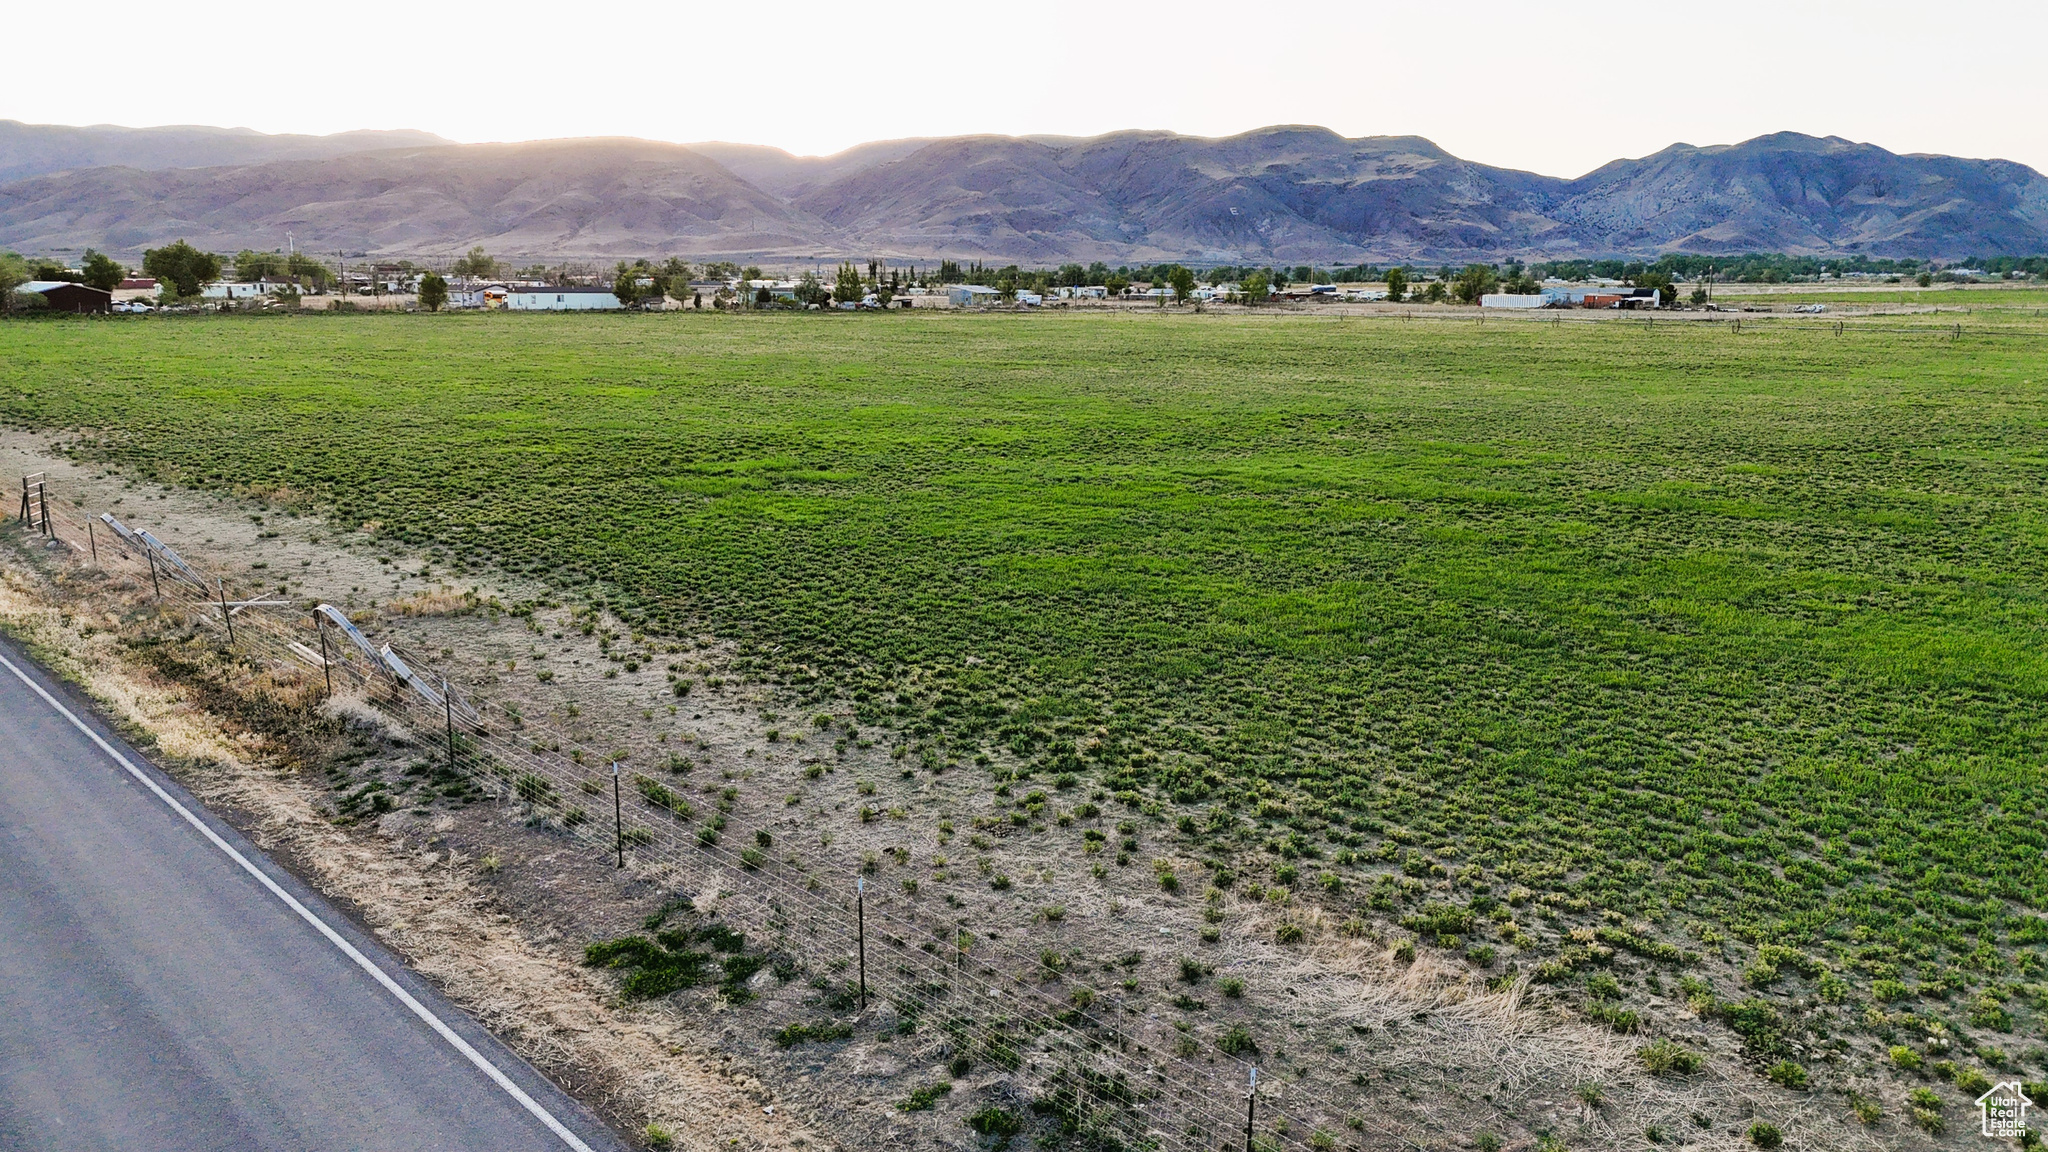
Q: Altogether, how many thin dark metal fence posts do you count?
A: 8